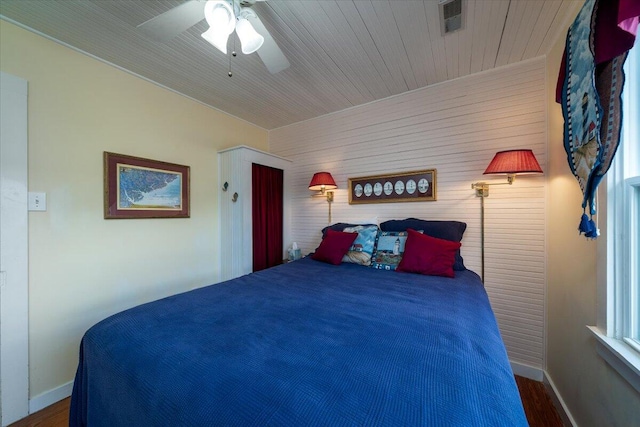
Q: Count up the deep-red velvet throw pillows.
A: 2